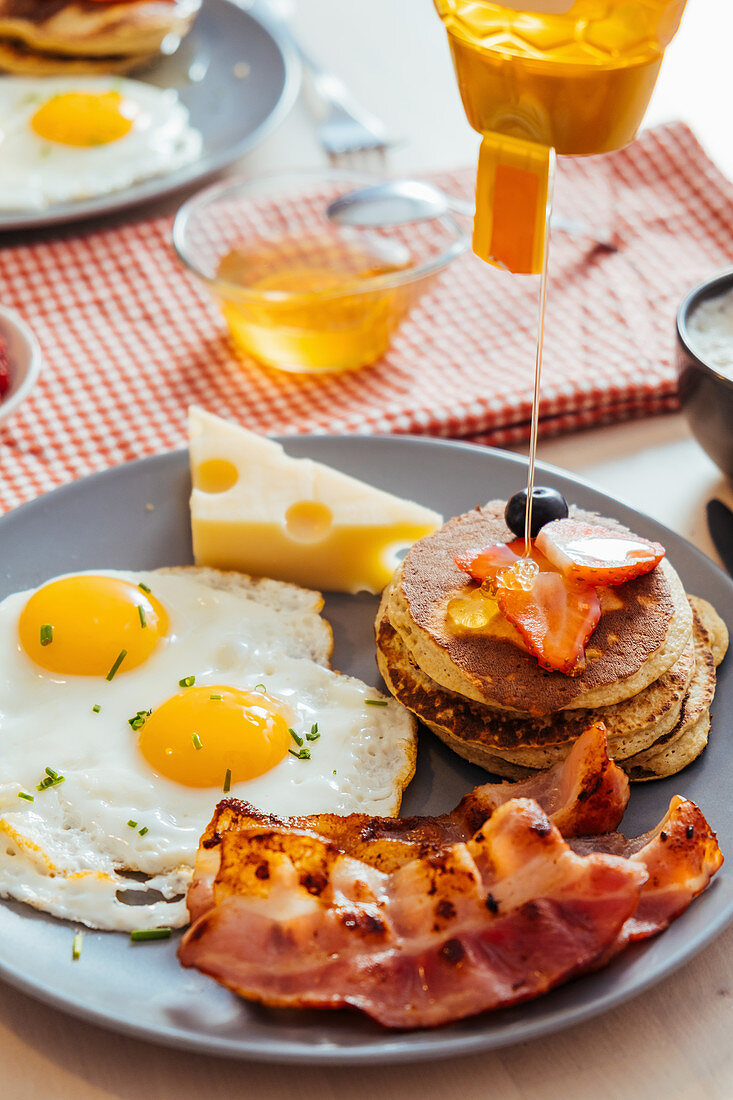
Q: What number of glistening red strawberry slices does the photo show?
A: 3